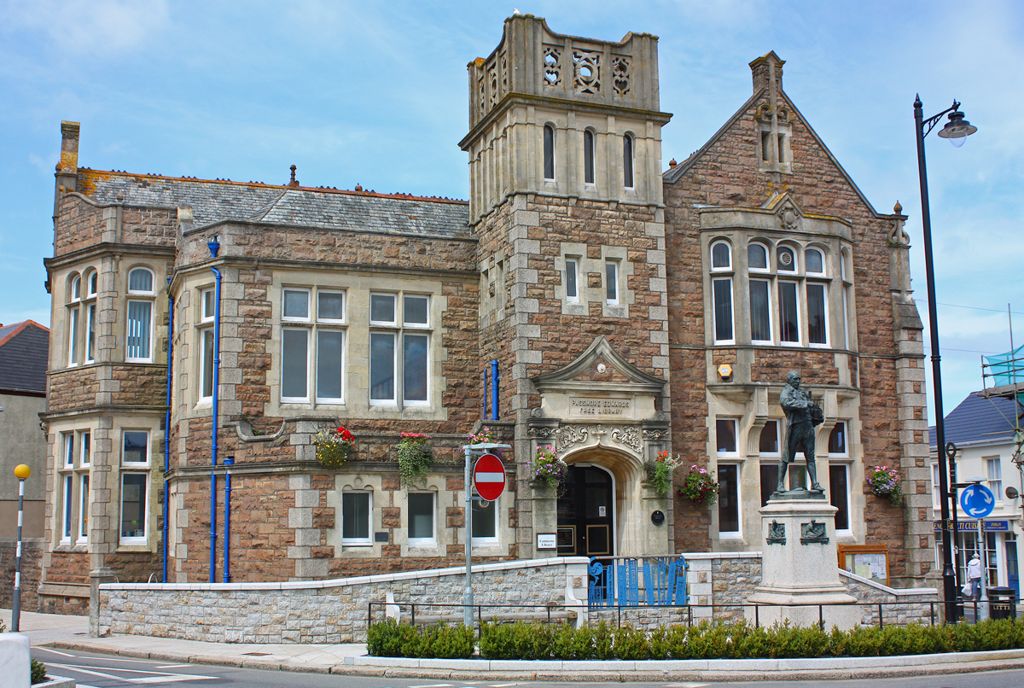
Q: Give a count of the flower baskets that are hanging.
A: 7